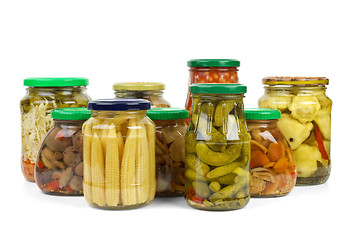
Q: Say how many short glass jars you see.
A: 3